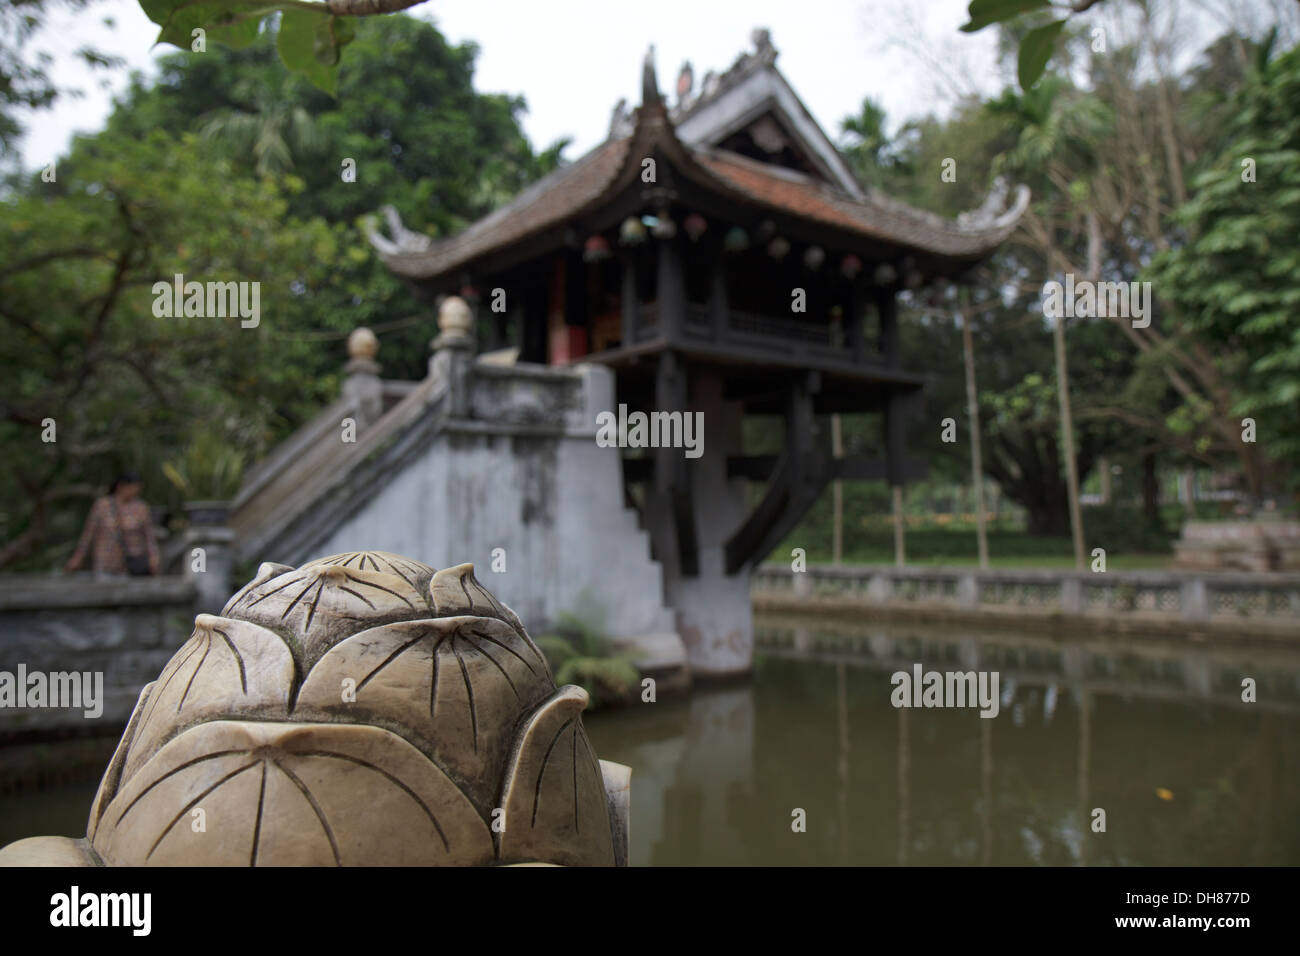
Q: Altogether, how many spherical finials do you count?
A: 2